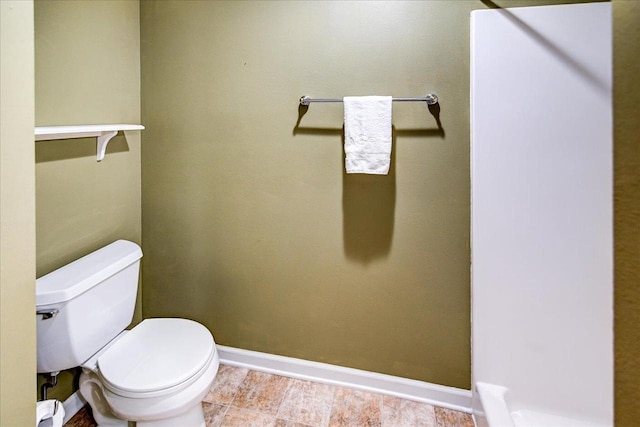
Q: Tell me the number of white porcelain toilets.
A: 1